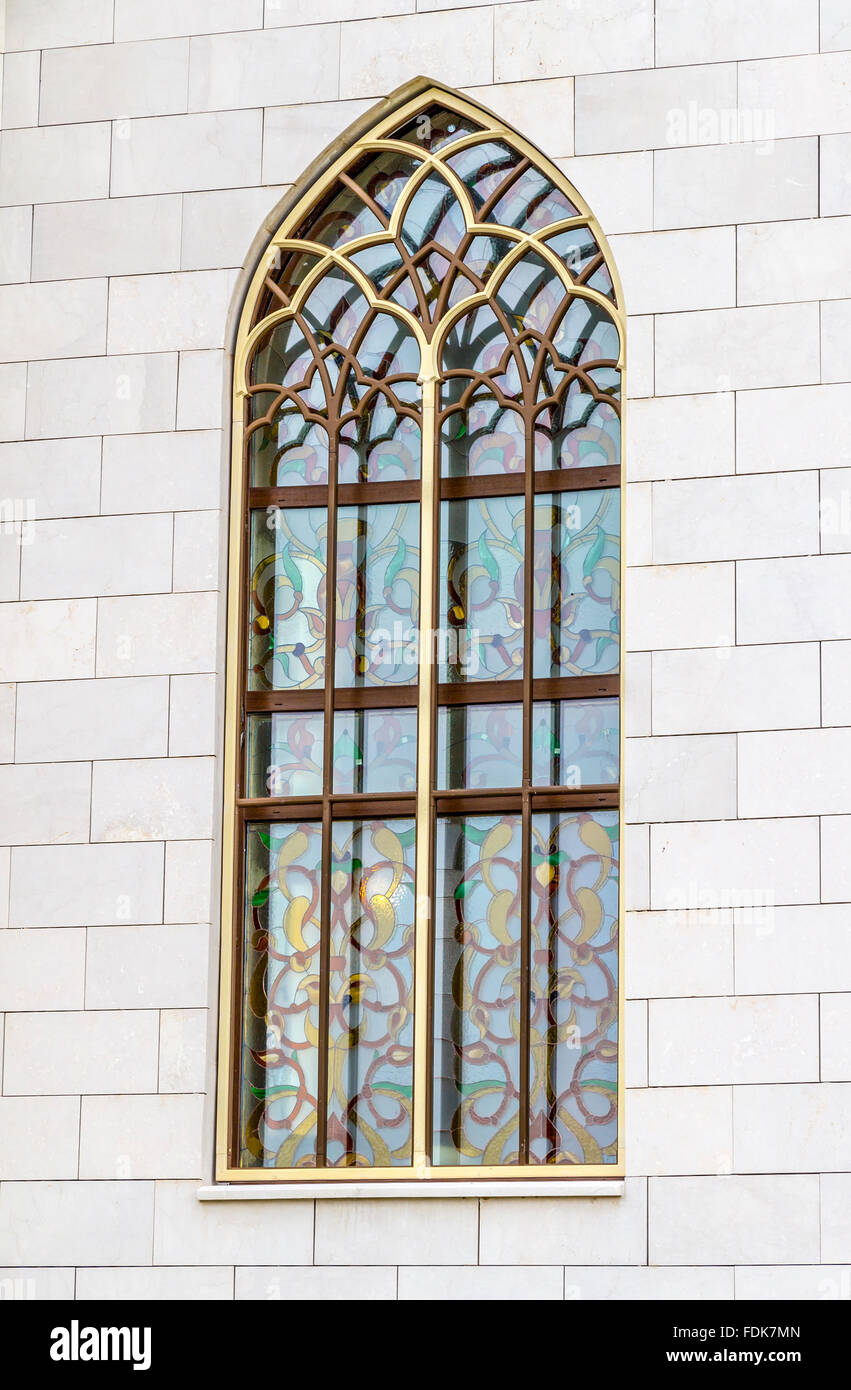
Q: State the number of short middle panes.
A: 4